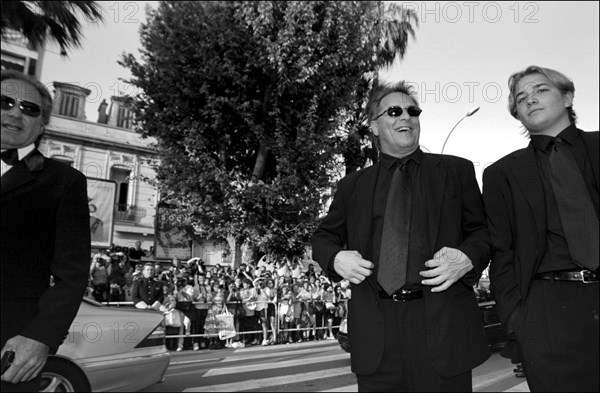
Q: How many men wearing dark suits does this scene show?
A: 3